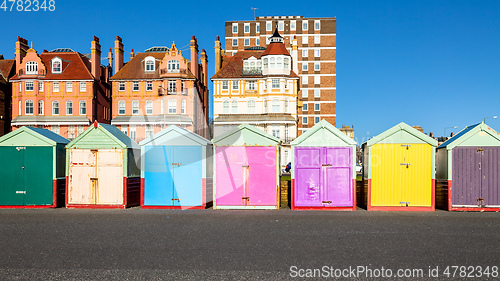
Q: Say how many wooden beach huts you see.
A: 7